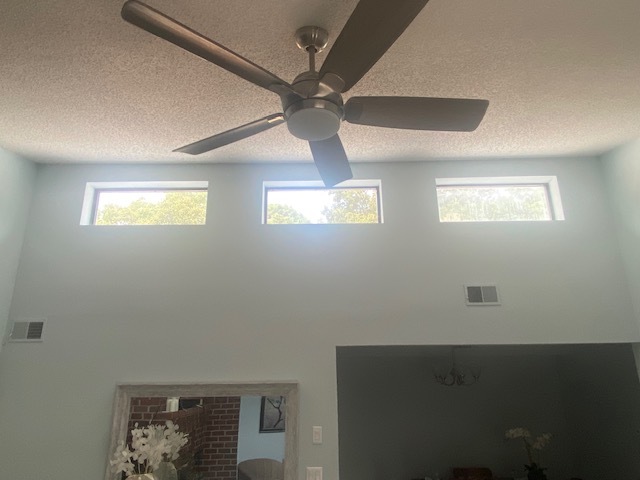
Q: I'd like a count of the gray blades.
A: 5